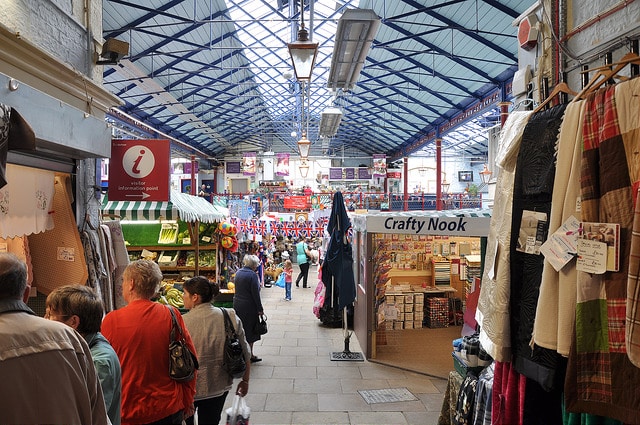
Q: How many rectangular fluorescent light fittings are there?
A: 2